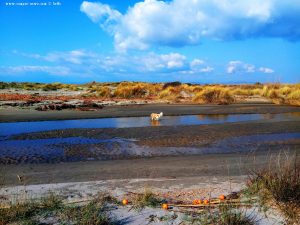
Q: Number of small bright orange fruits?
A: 6